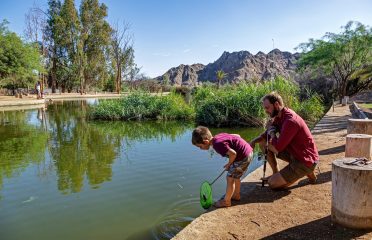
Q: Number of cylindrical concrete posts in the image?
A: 3